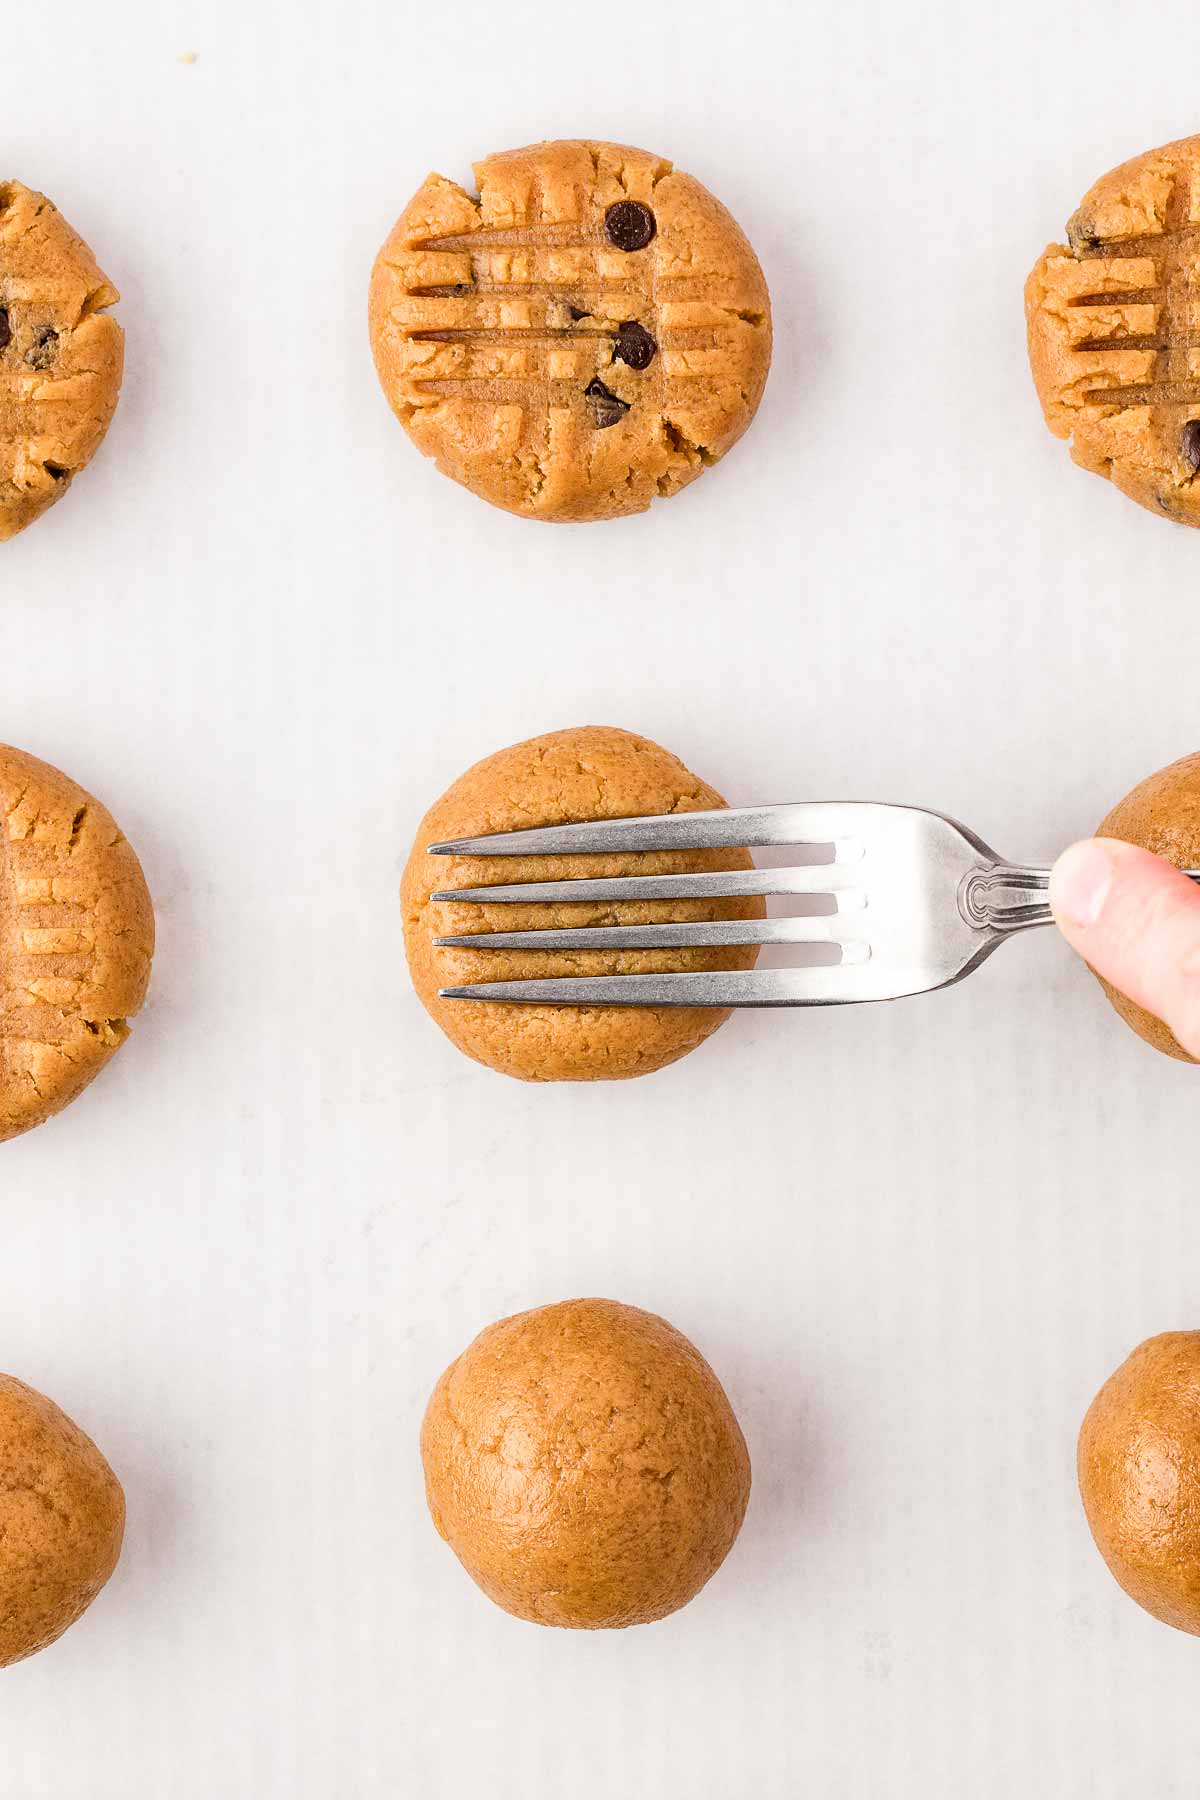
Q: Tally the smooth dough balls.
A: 4